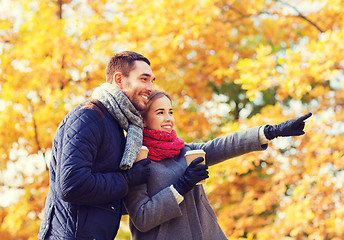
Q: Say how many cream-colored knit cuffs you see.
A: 2